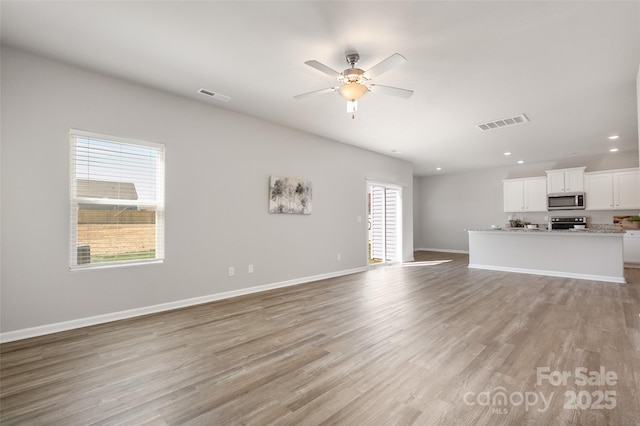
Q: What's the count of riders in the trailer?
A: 0